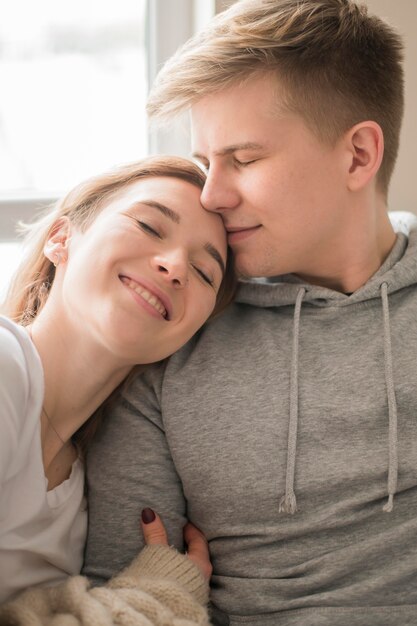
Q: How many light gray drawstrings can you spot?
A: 2